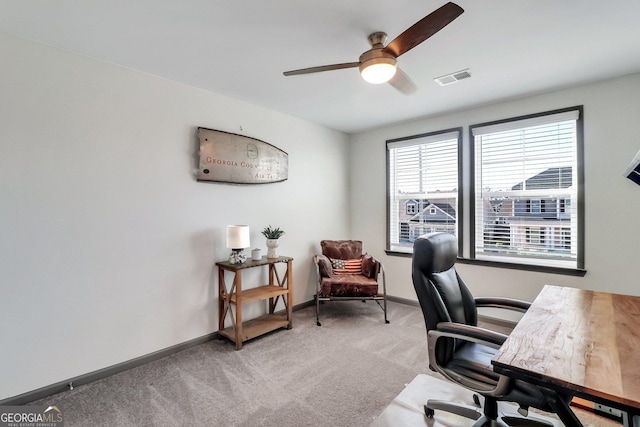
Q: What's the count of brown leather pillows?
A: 2